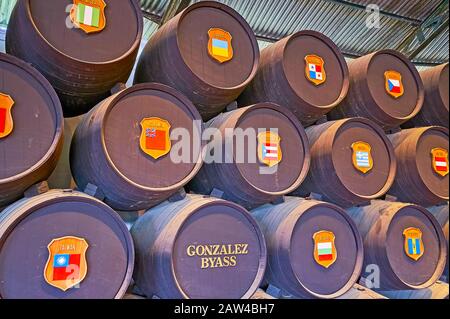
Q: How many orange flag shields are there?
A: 12